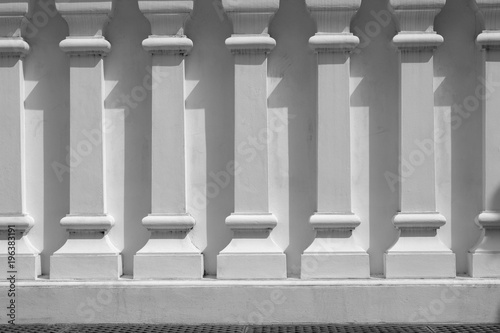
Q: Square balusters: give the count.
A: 7